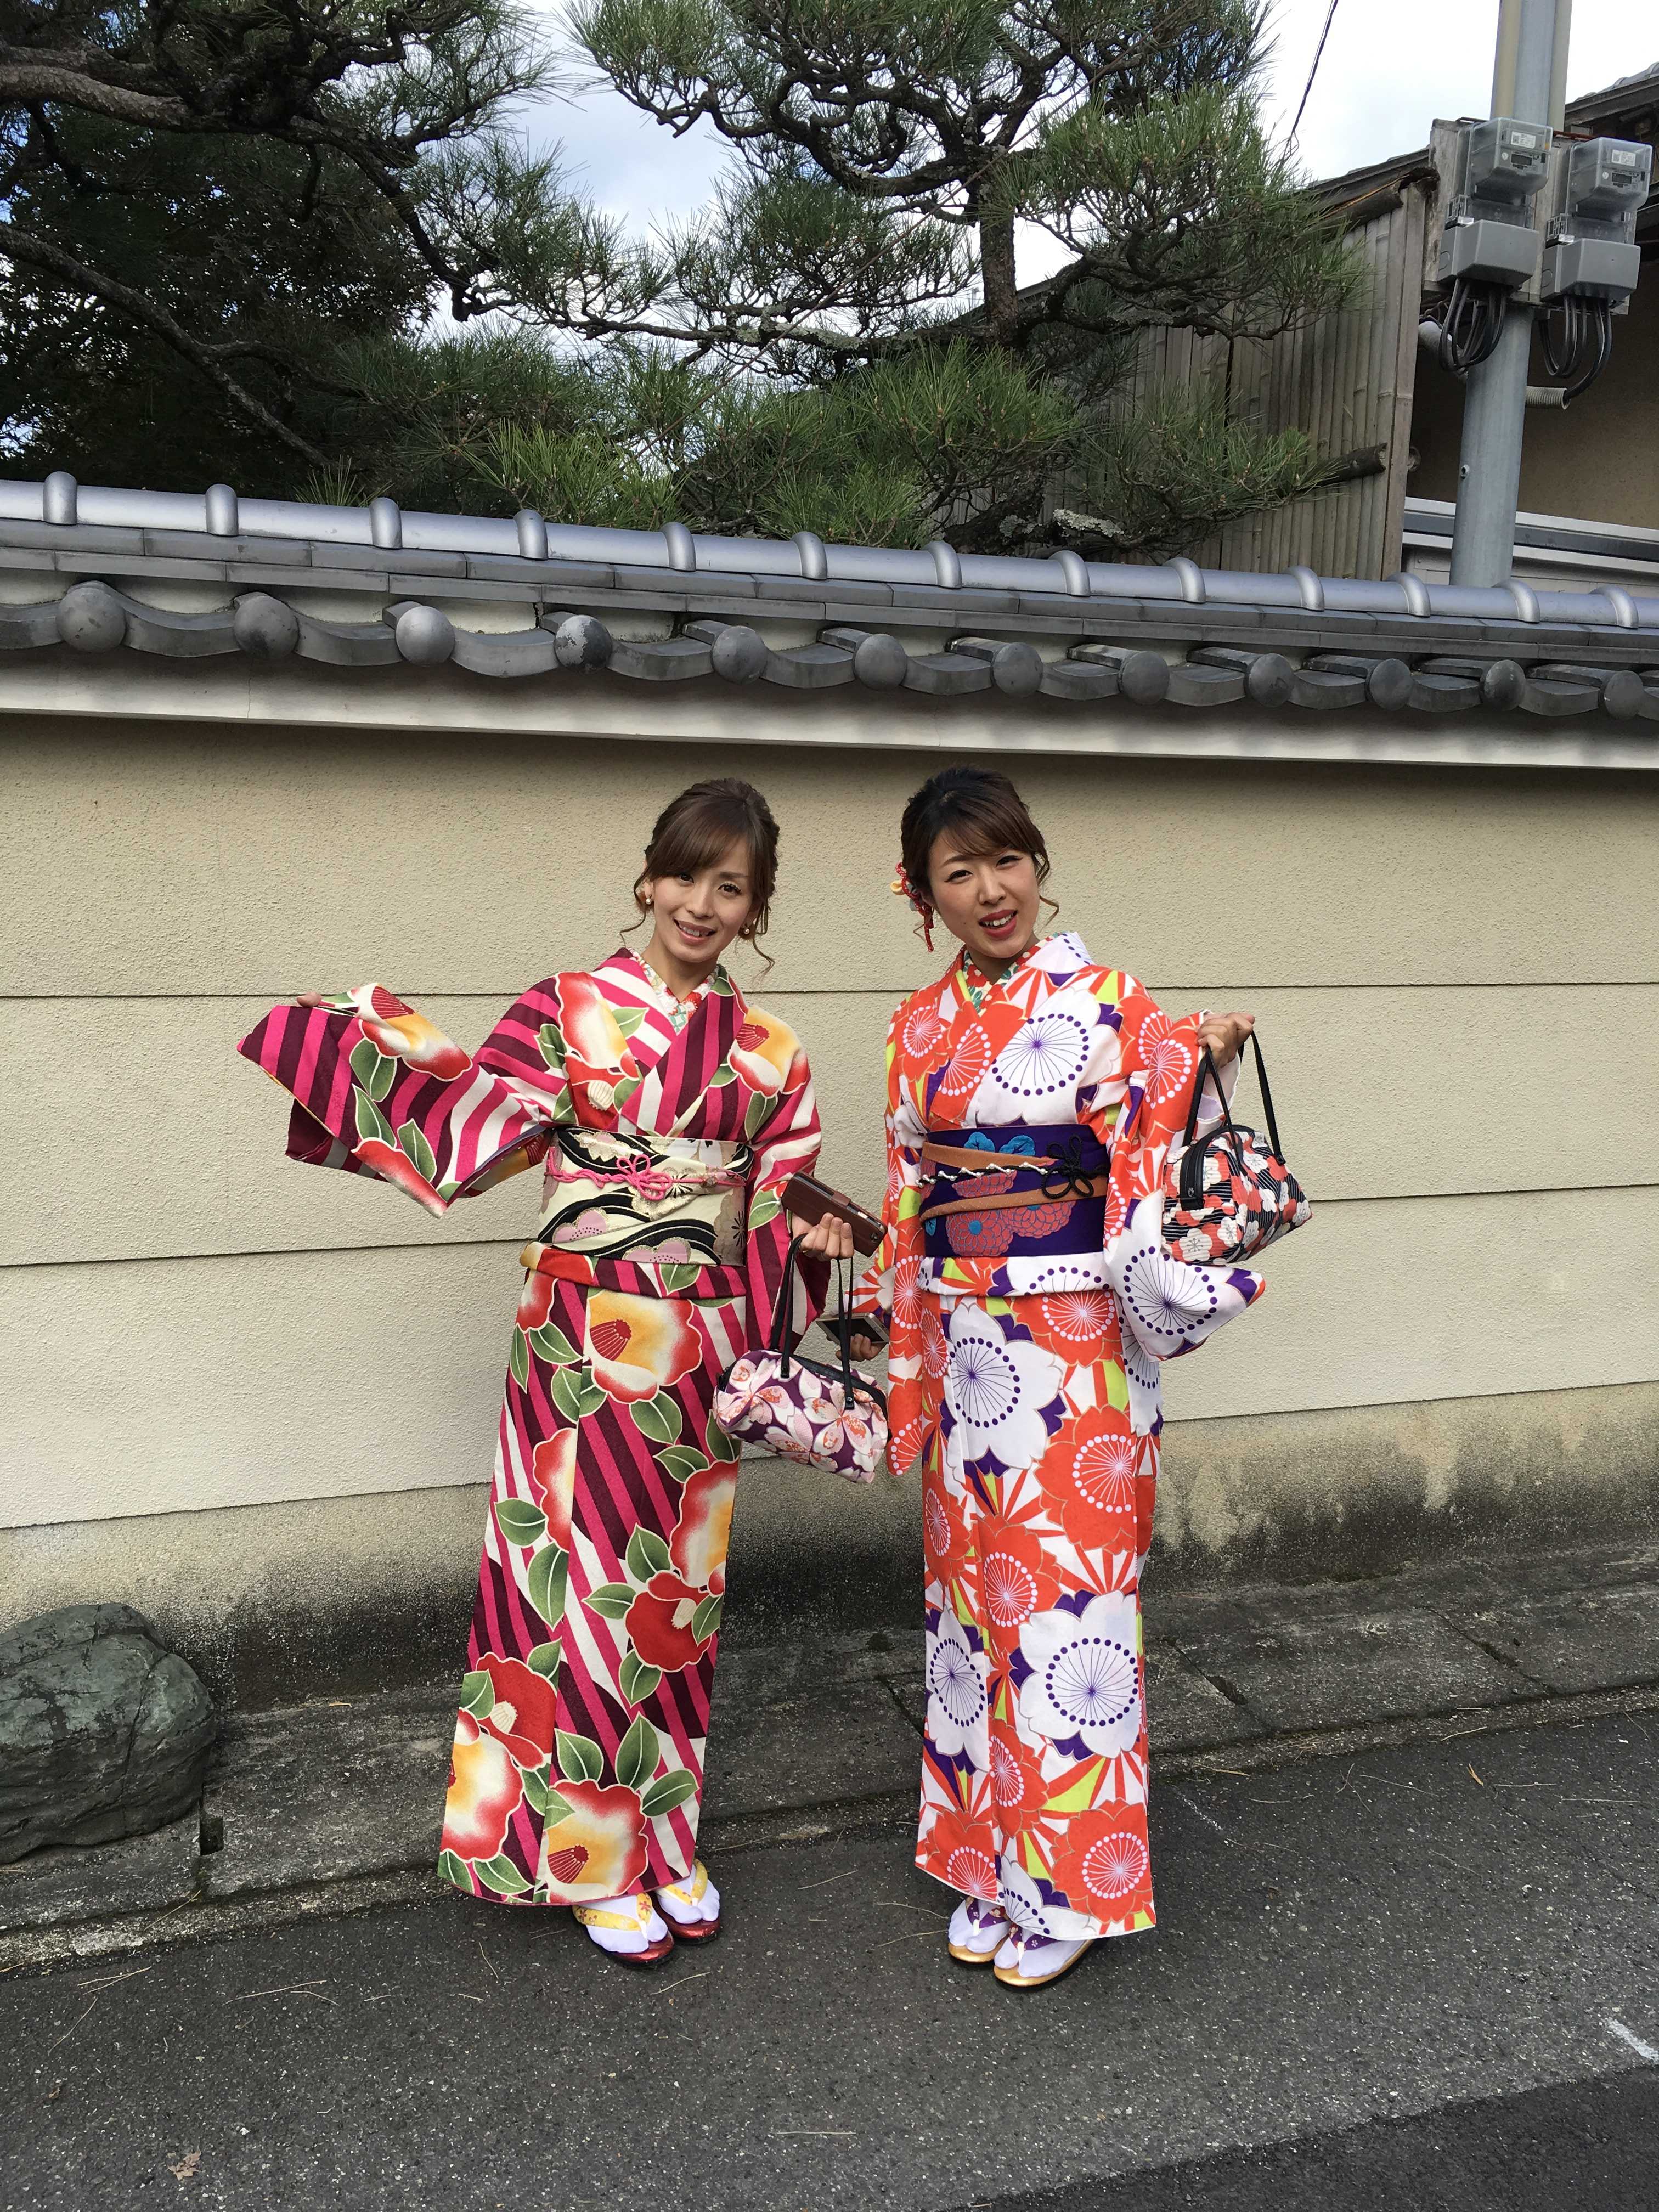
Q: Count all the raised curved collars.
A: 13